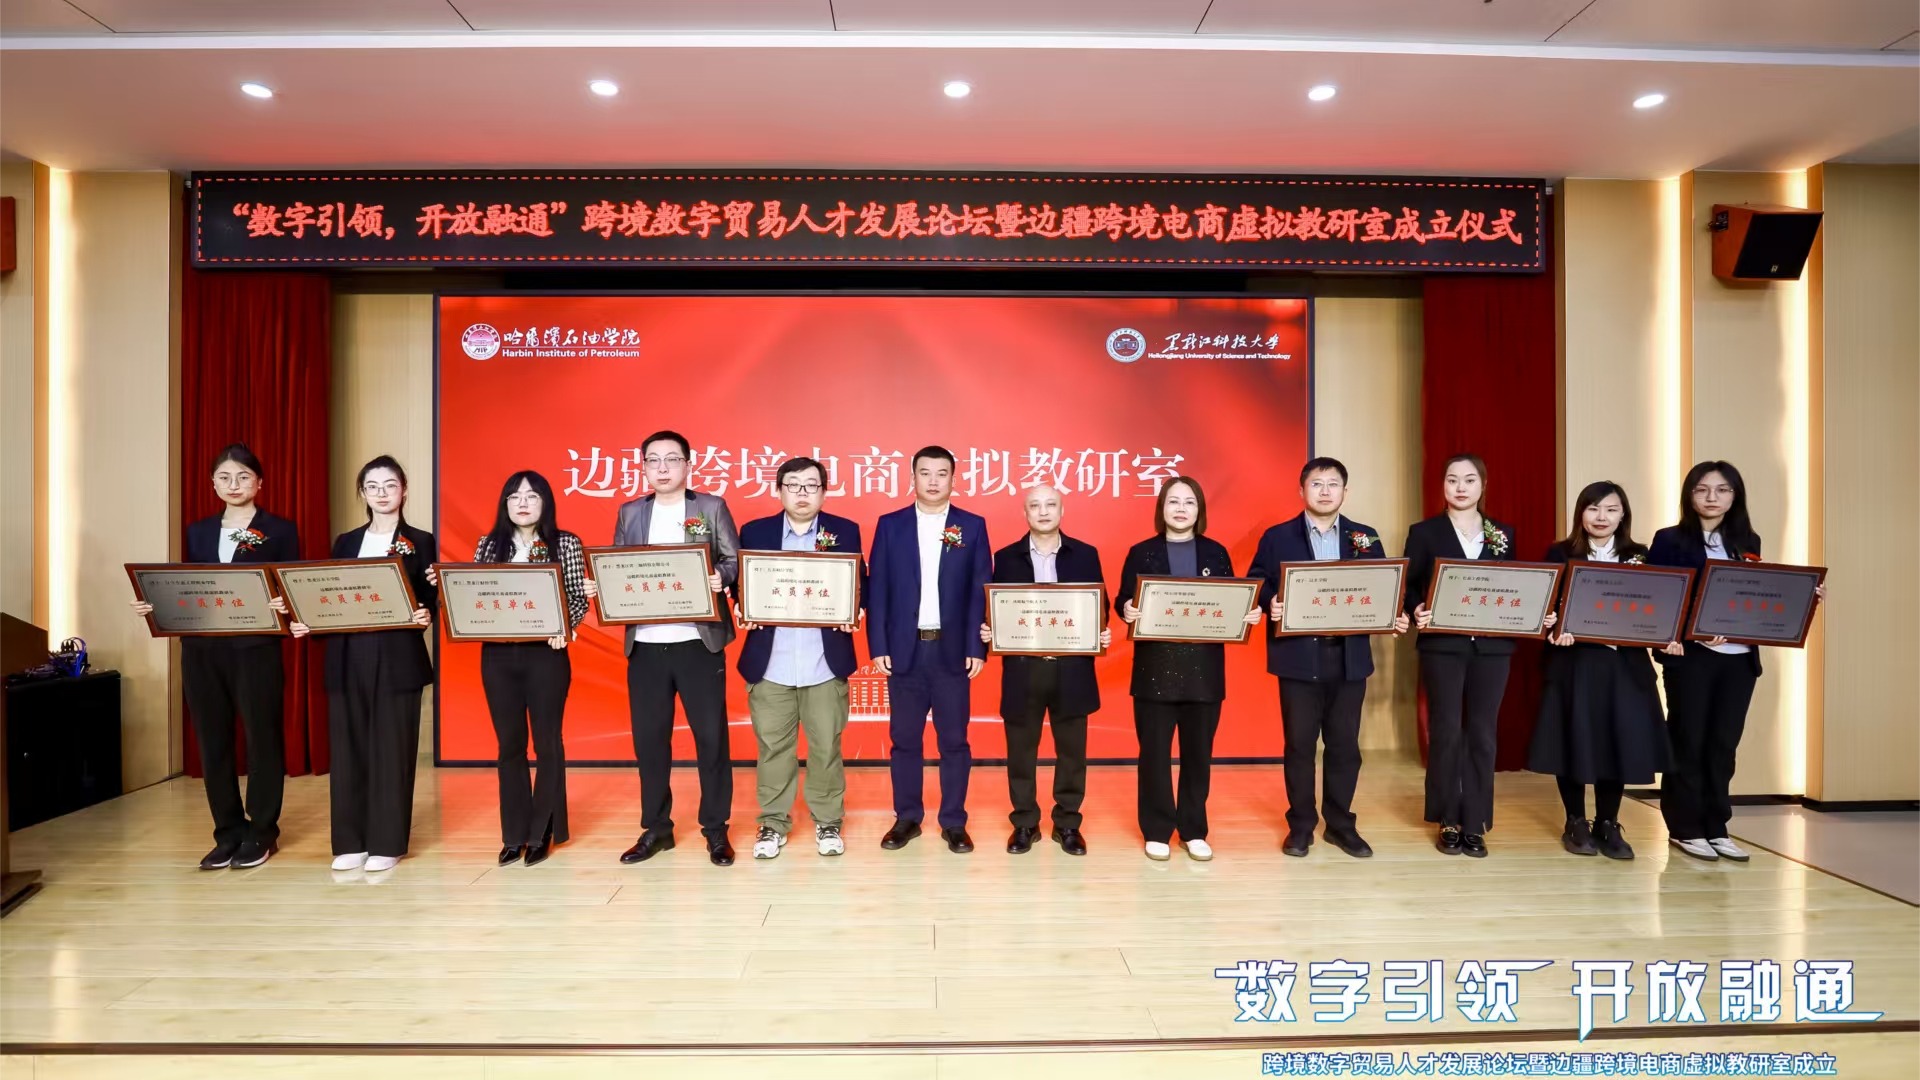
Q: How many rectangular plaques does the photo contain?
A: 11